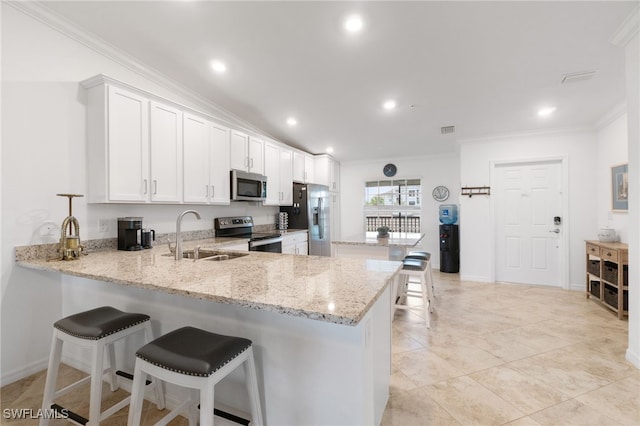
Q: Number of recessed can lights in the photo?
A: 6